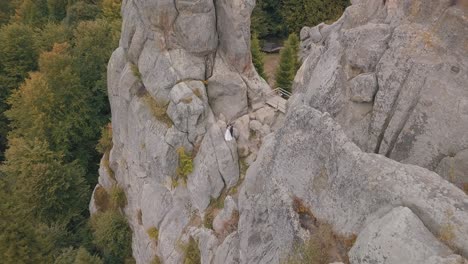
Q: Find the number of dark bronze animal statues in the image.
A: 0